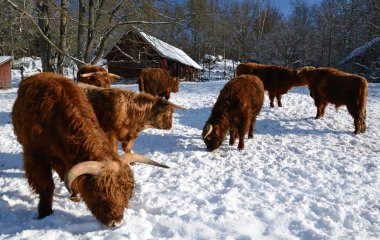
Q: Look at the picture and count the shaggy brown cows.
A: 7